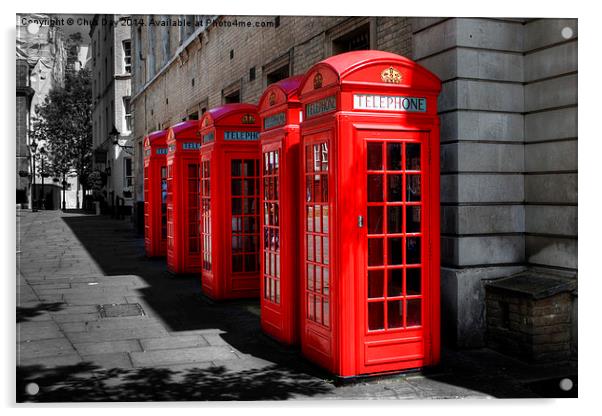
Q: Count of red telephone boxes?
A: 5